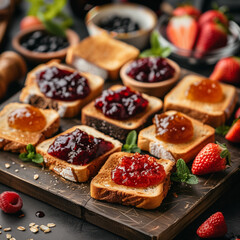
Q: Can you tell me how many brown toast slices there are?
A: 8